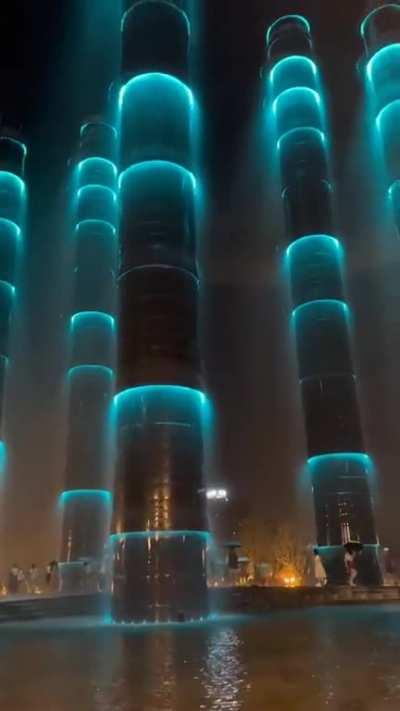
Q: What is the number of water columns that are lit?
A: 5